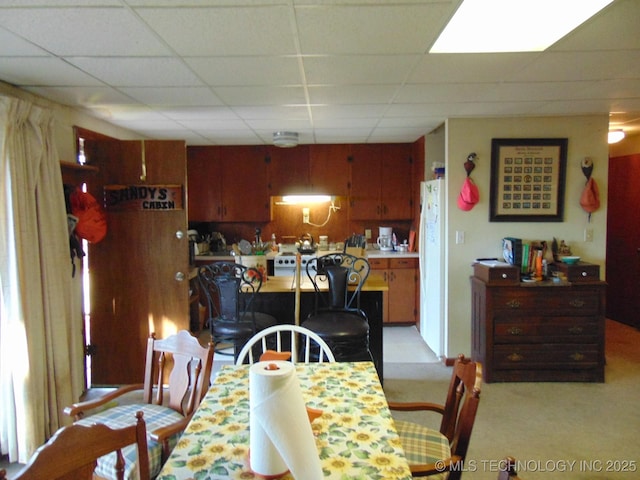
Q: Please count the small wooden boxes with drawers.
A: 2